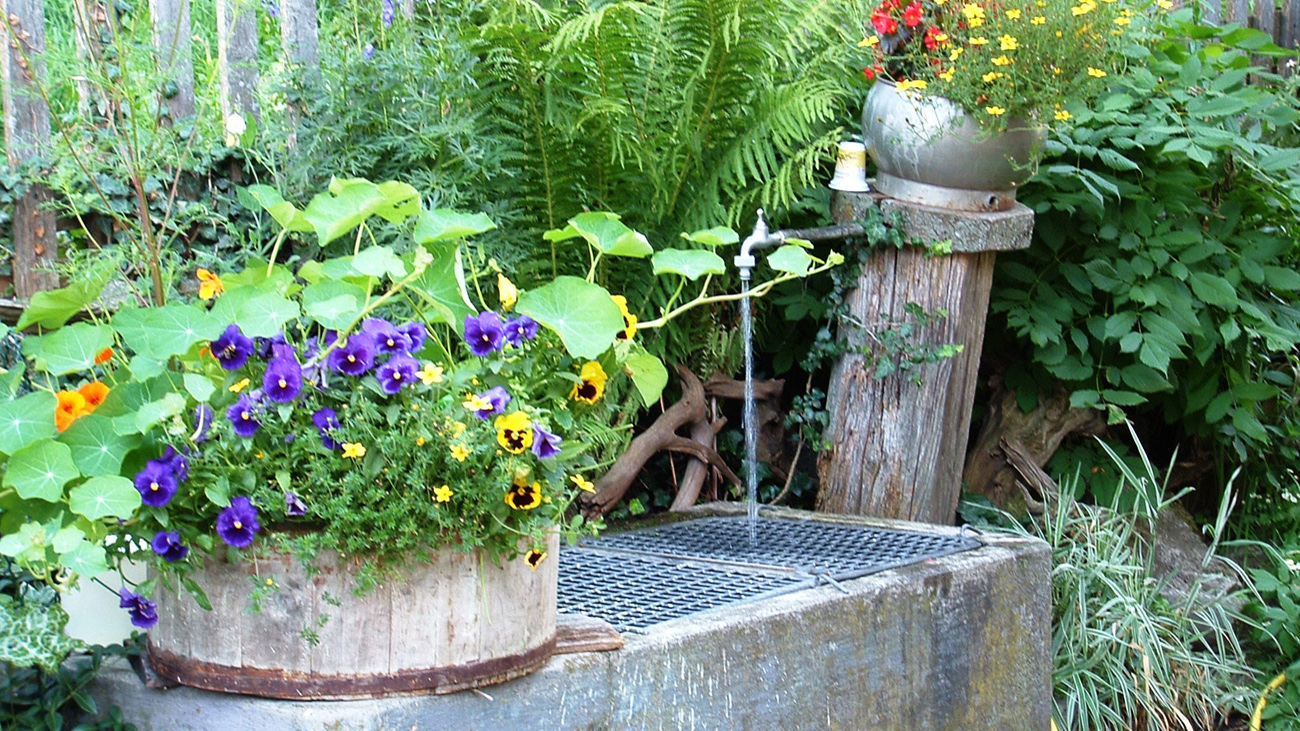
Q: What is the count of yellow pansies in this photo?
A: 5